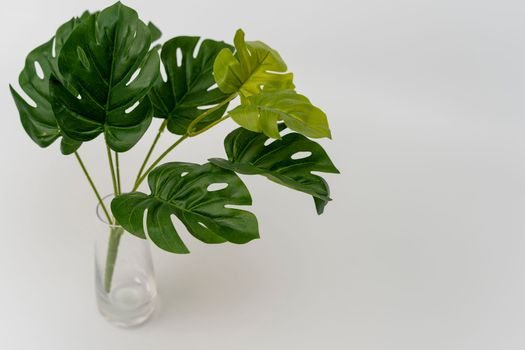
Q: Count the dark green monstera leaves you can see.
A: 5